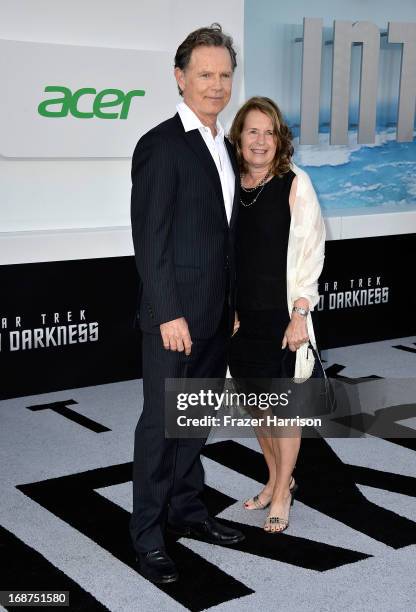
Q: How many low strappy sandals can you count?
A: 2